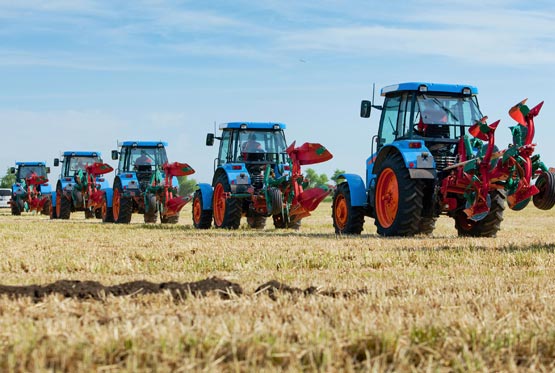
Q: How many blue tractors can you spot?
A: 5